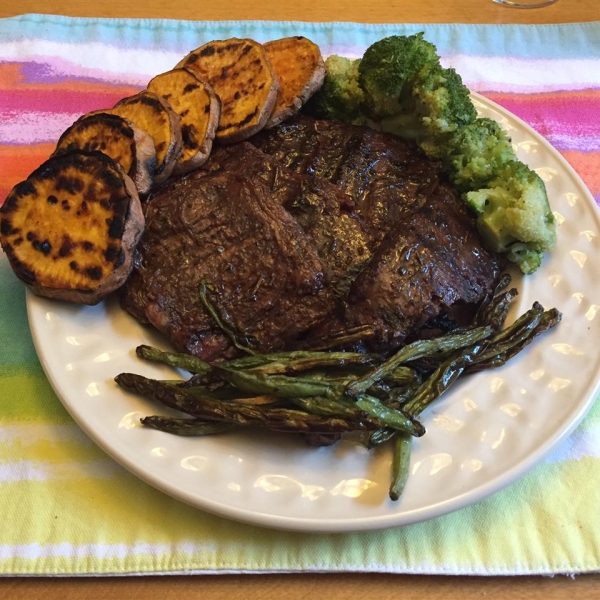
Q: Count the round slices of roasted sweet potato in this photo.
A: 6